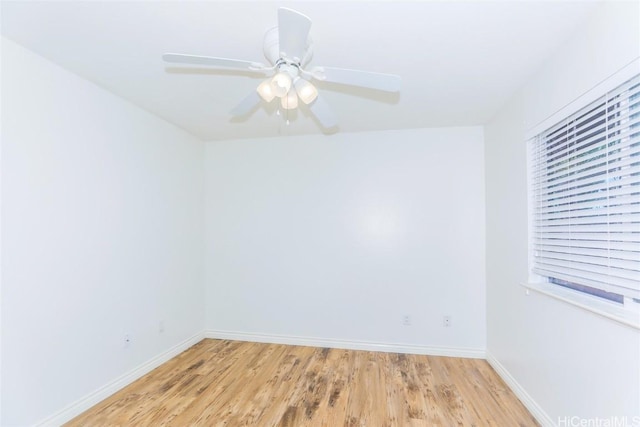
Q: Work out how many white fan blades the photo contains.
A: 5